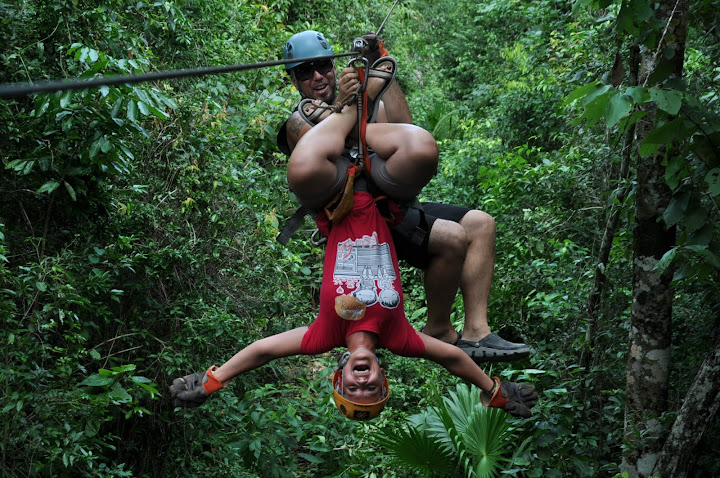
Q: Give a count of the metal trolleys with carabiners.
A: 1